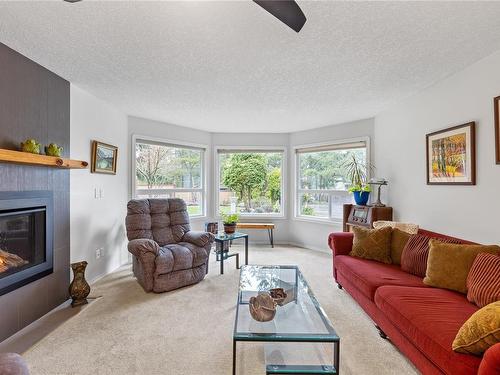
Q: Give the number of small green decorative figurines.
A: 2